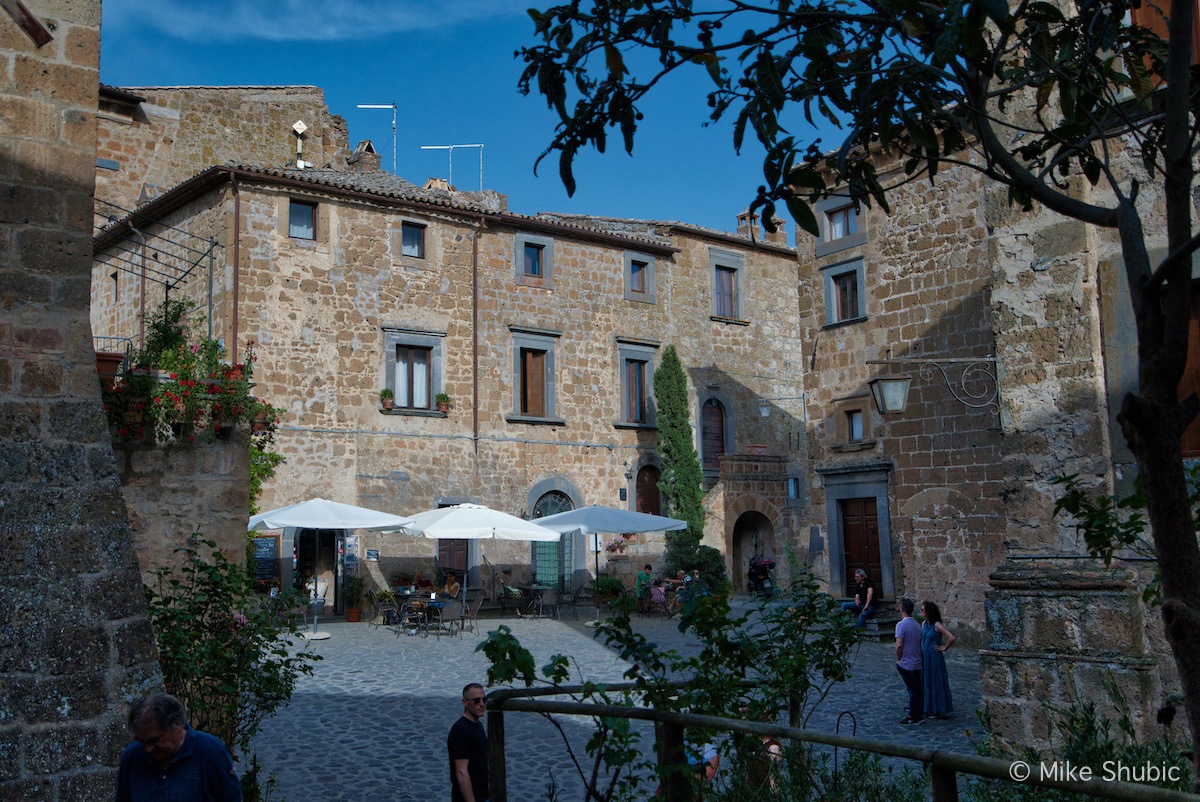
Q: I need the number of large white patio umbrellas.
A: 3